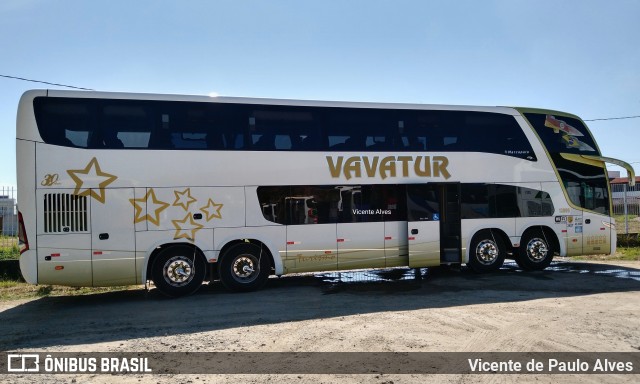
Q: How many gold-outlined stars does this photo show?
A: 5